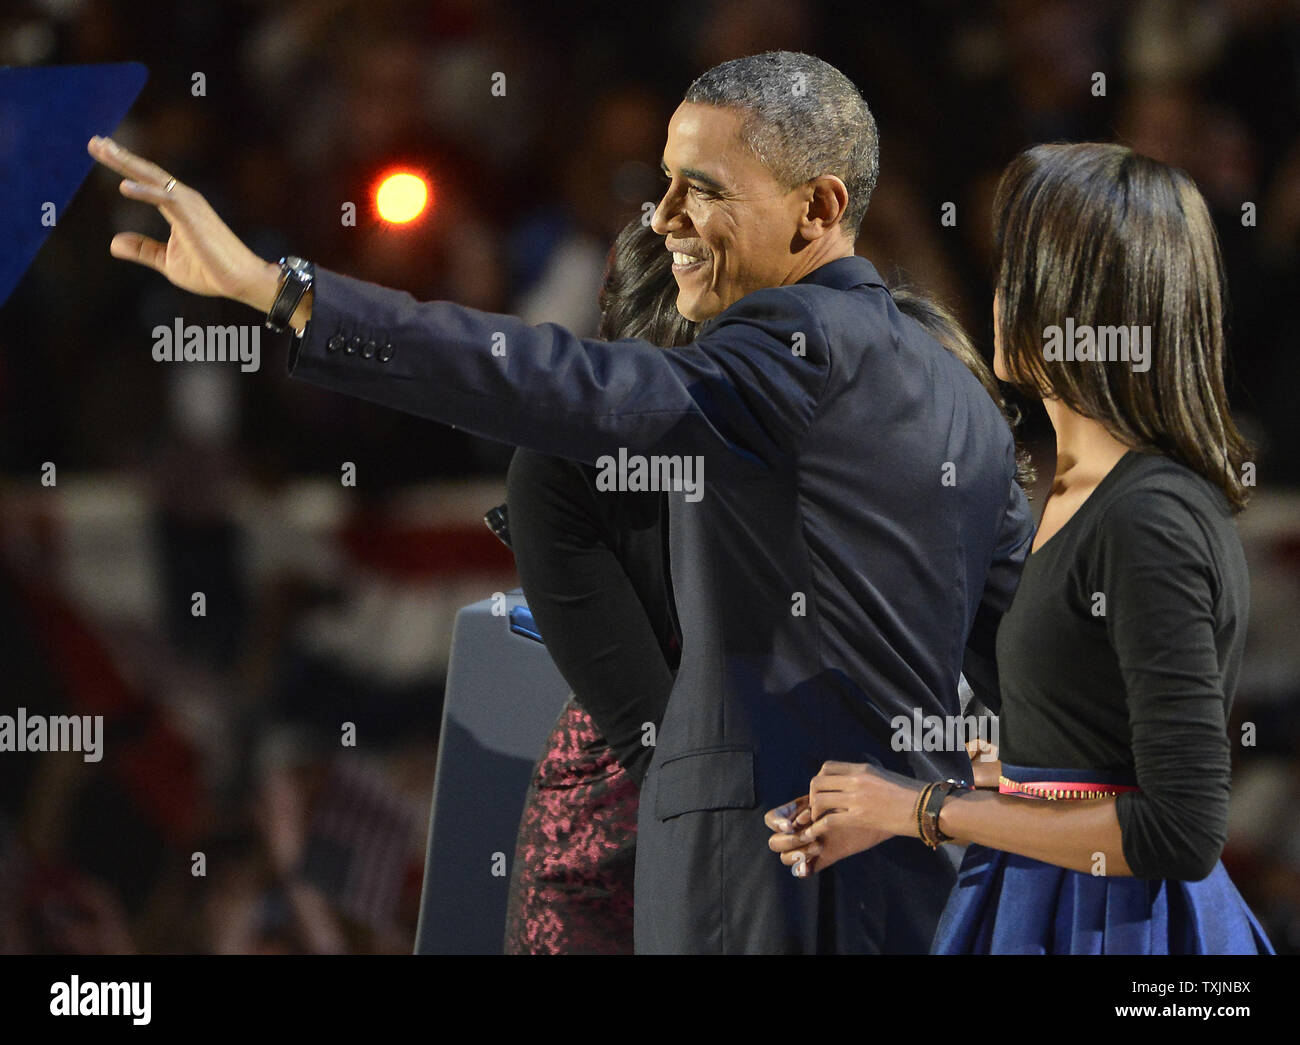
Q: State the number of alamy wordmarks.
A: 6